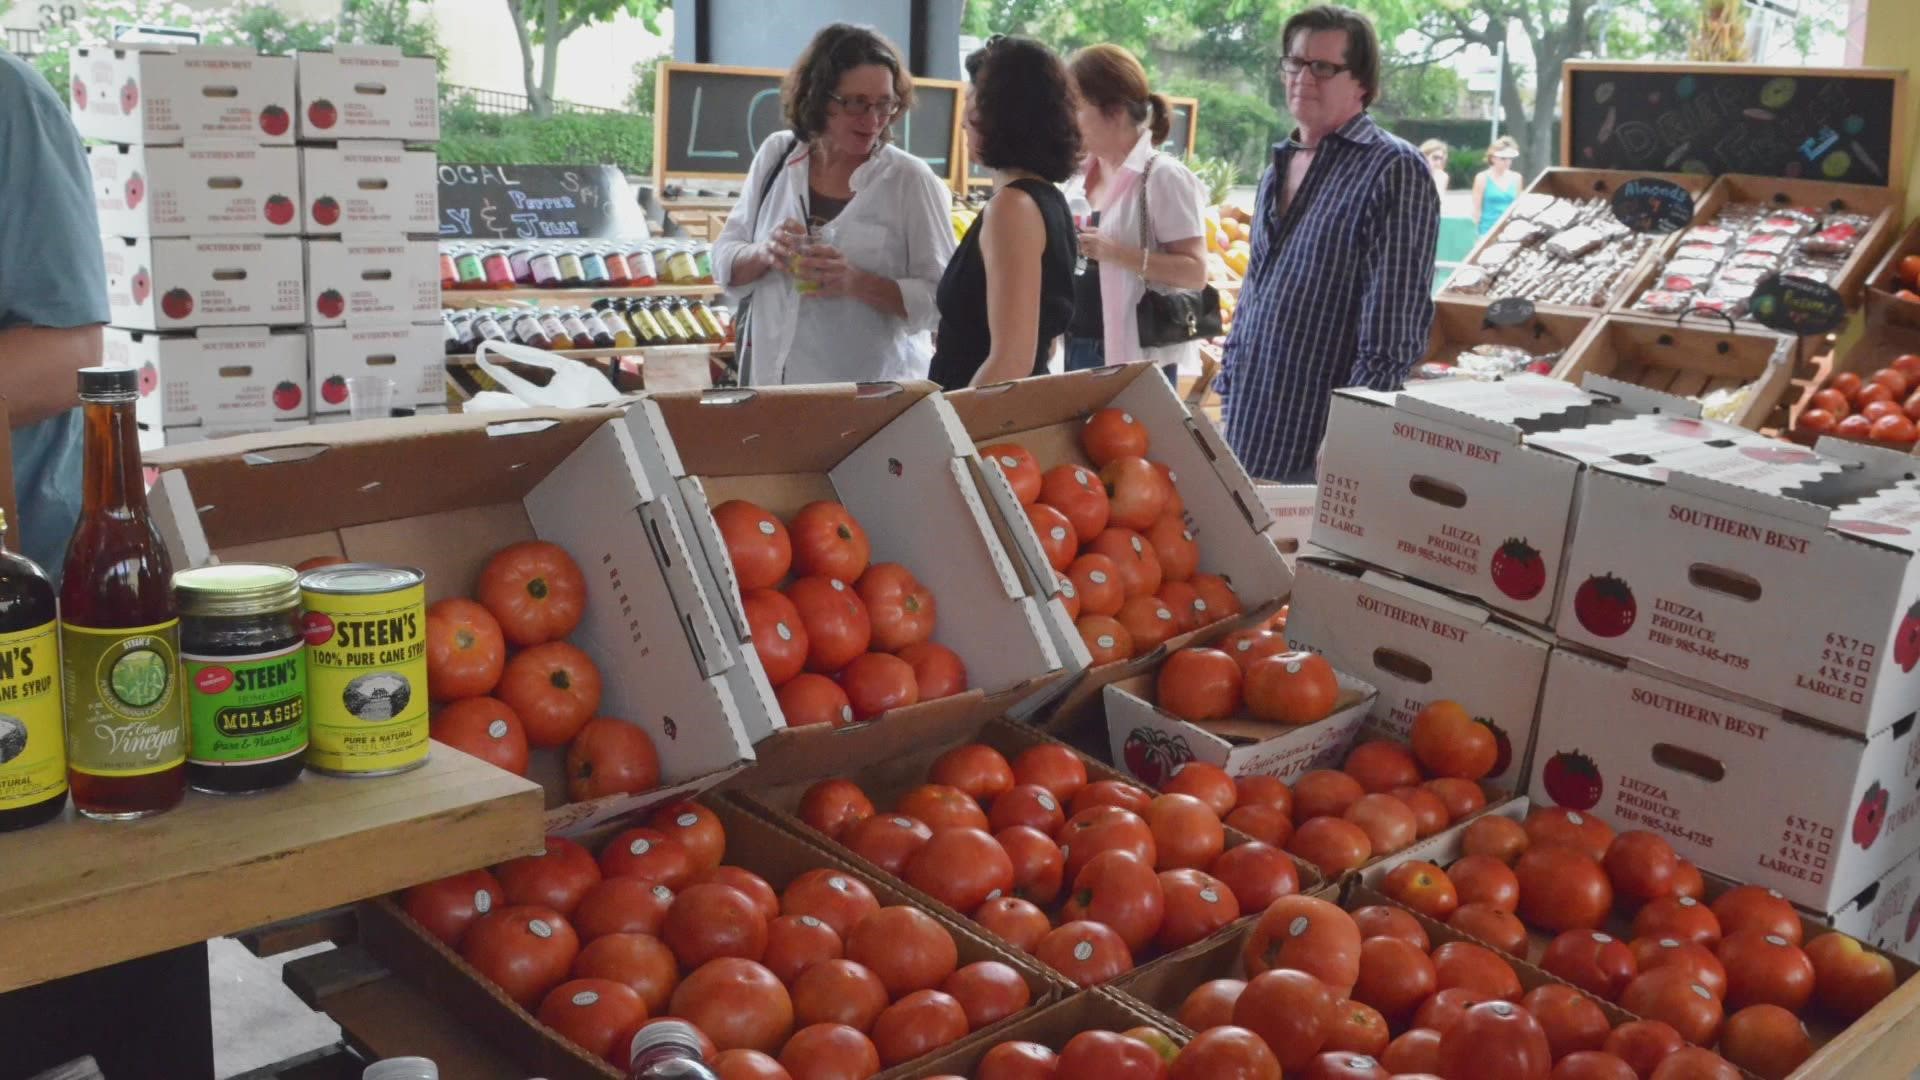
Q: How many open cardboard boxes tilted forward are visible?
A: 3